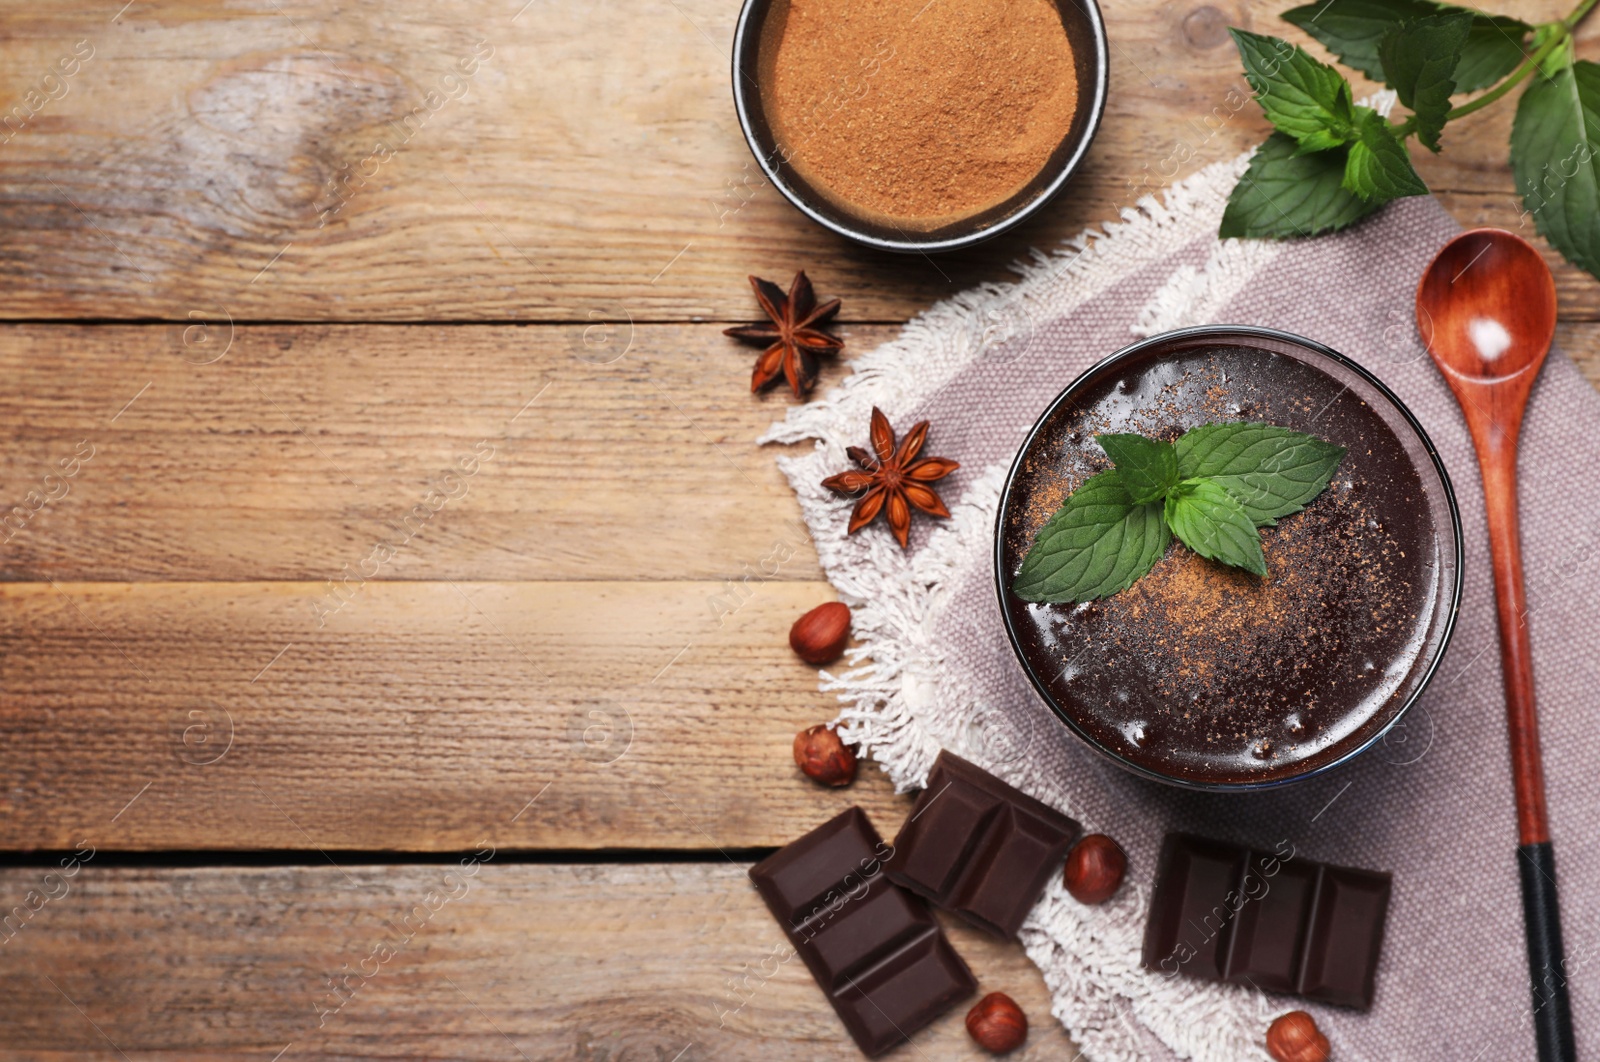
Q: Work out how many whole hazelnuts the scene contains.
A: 5